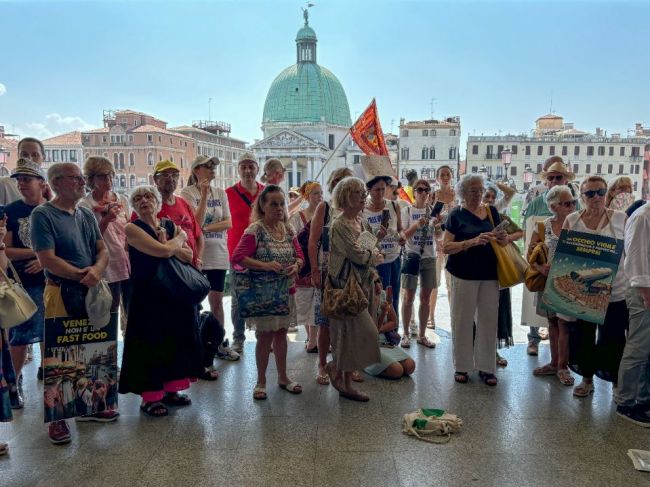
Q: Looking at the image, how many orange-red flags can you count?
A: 1